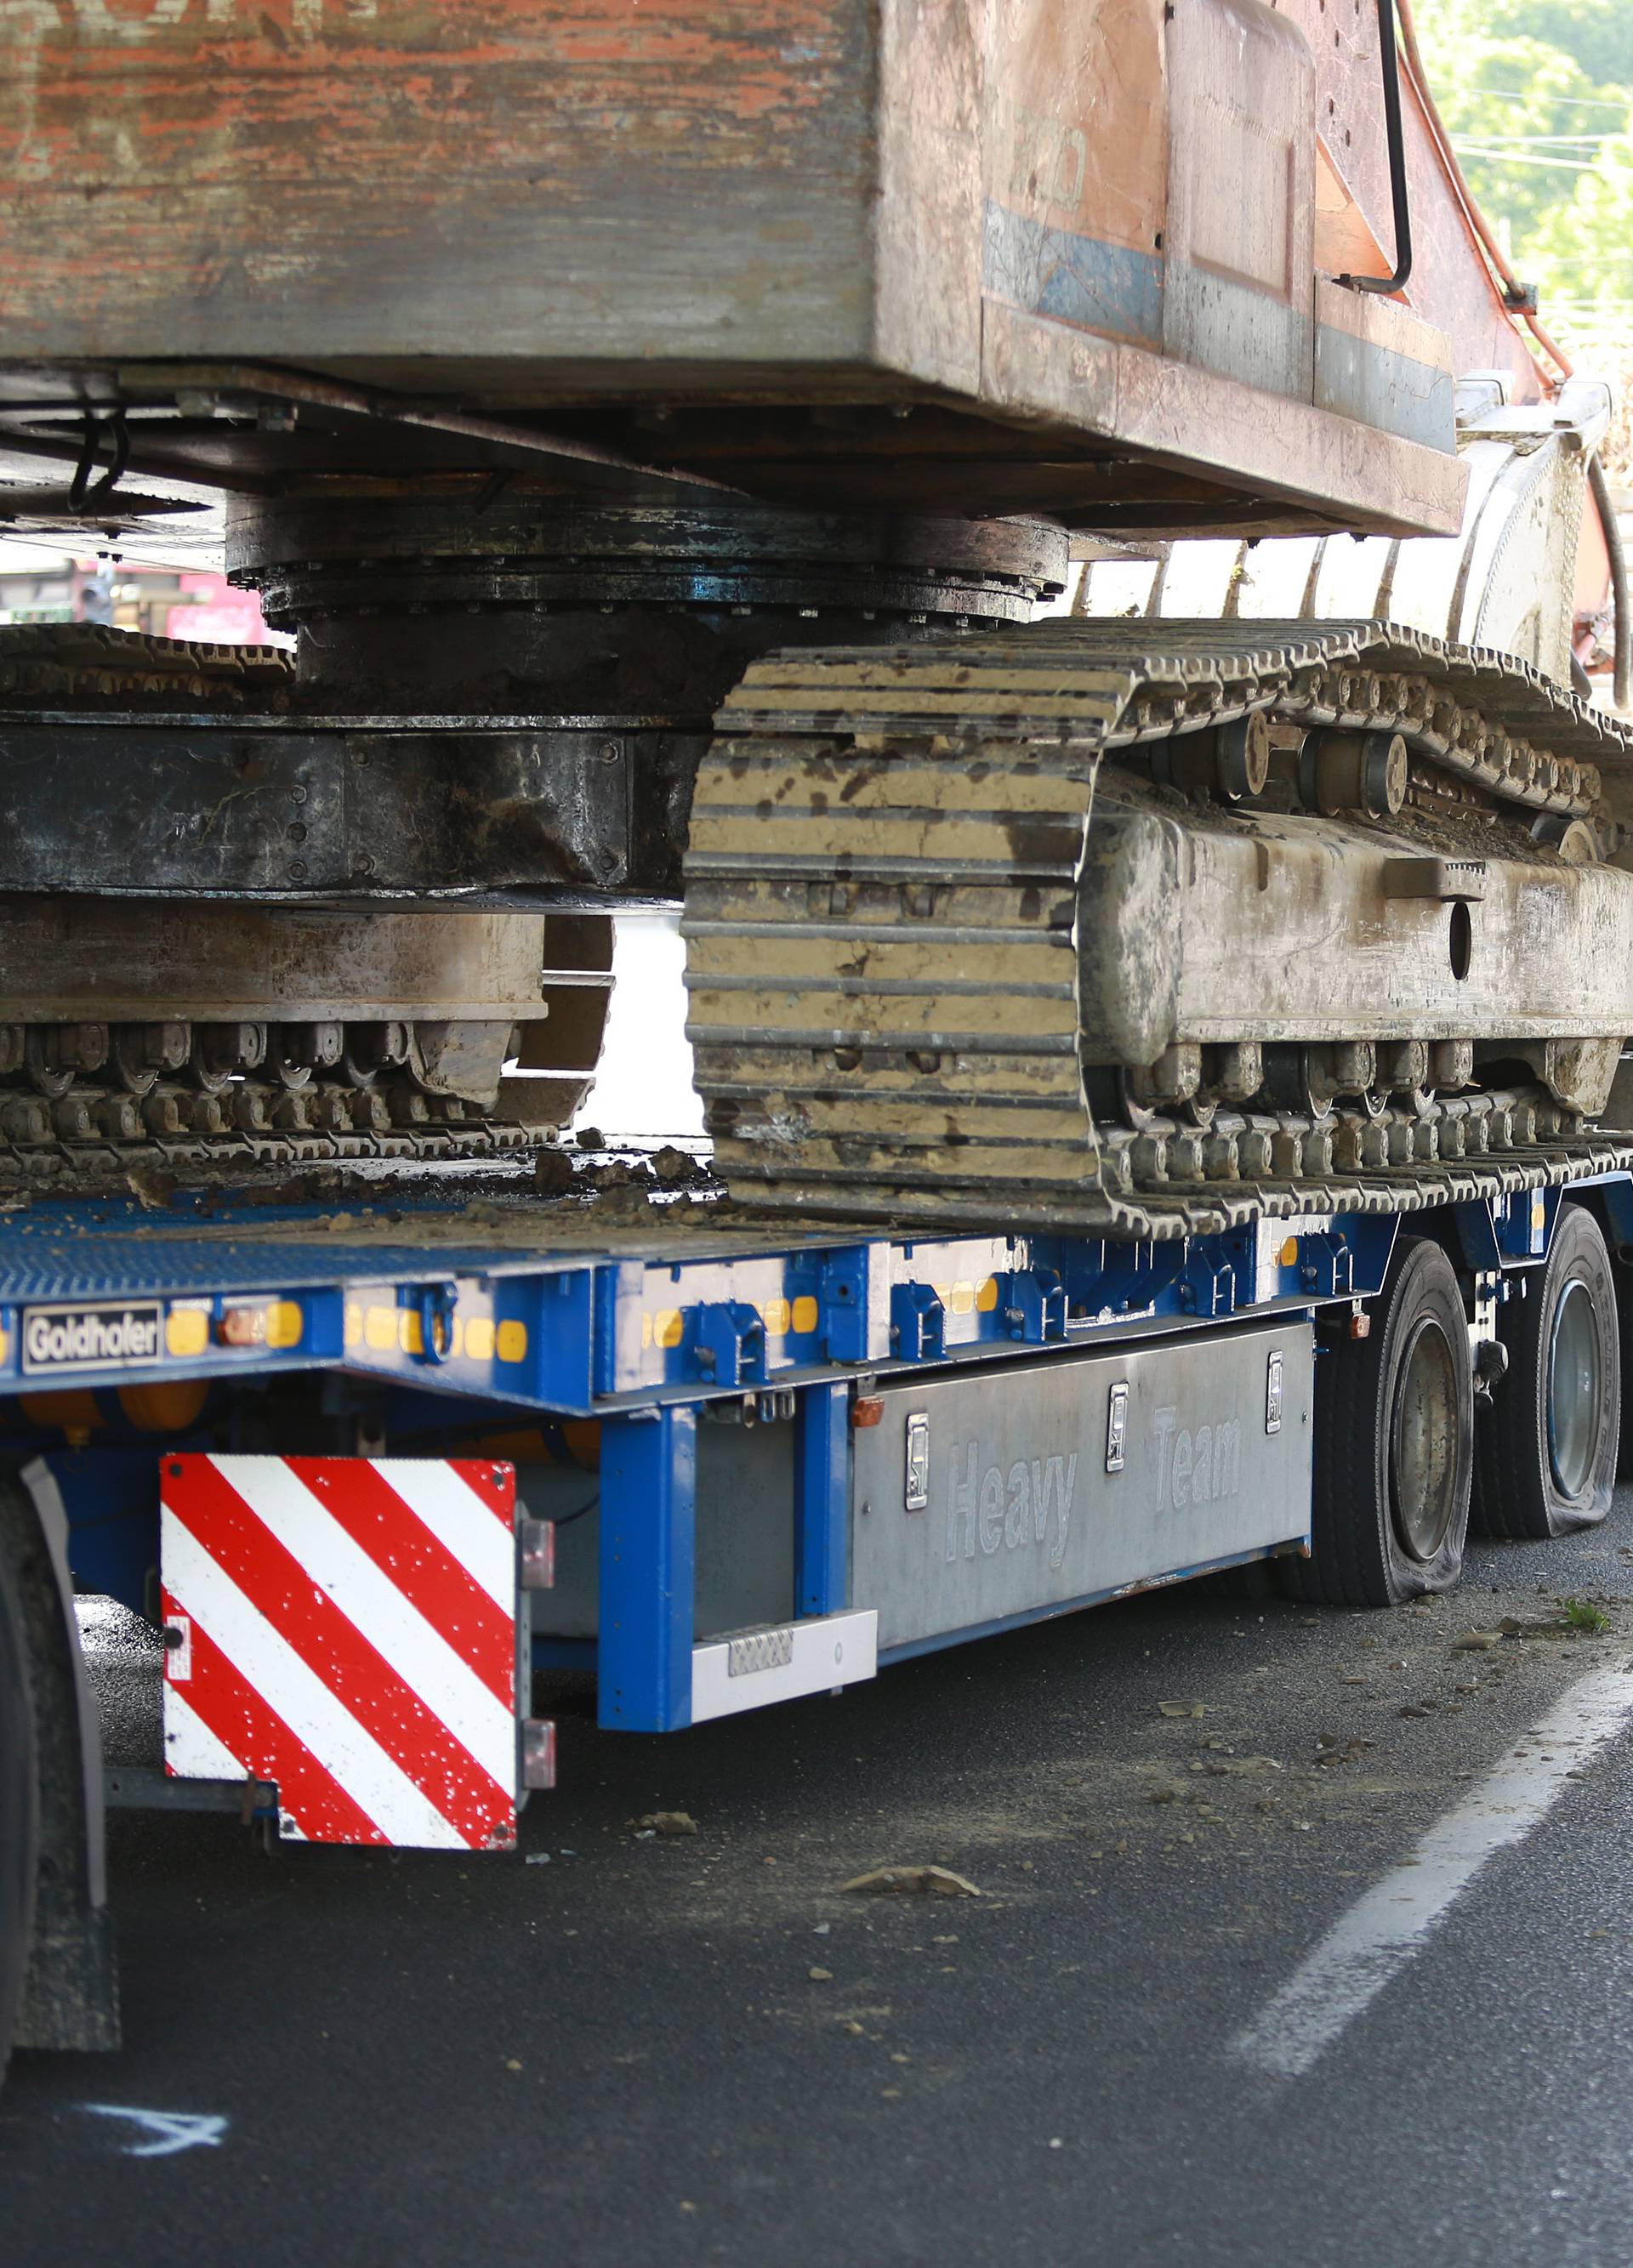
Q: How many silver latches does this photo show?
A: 3